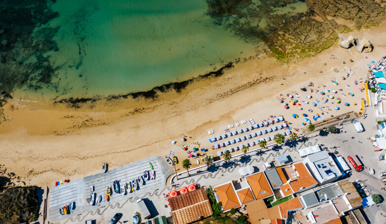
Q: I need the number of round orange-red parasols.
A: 3